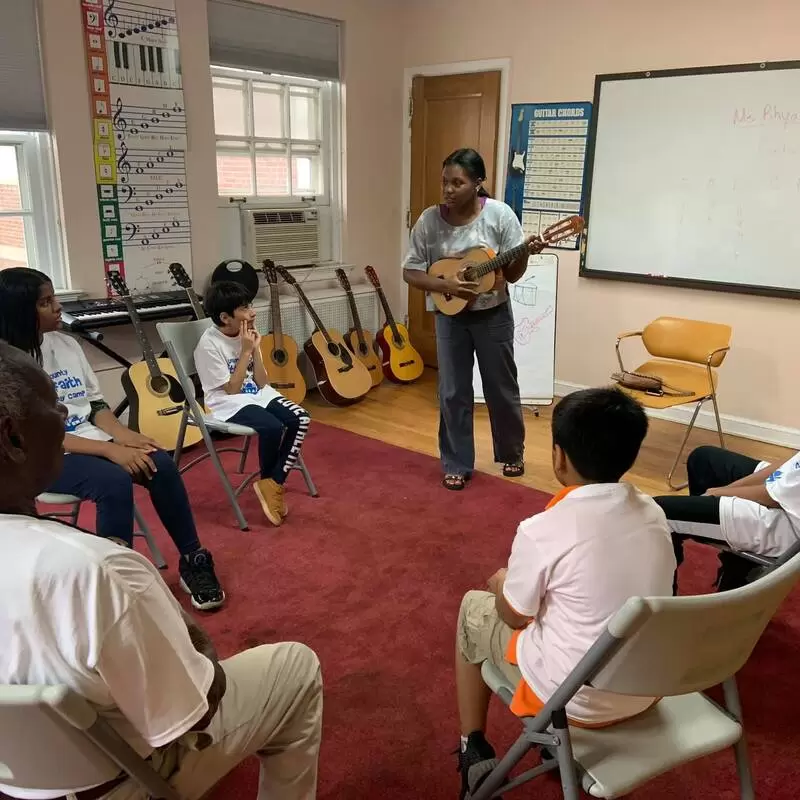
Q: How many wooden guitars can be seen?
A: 7